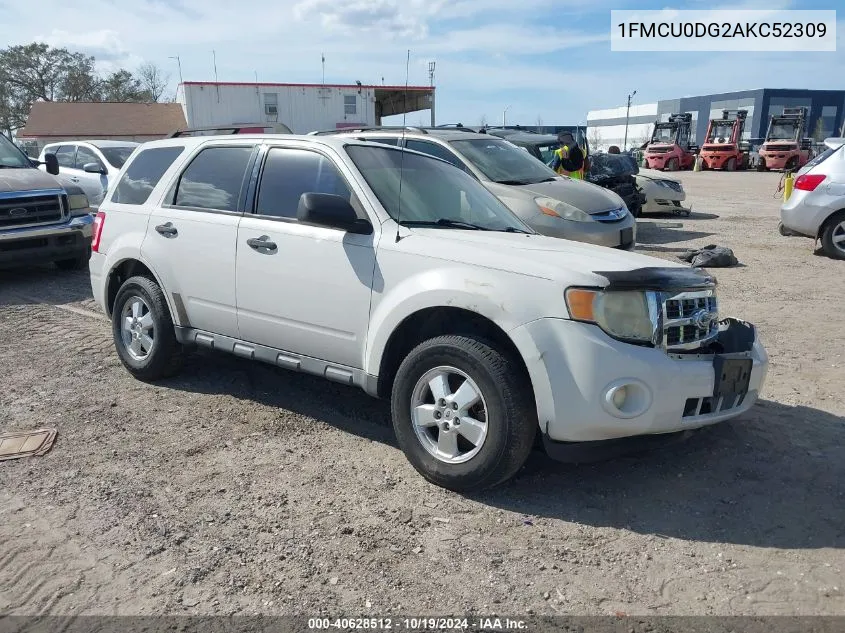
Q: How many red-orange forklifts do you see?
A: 3